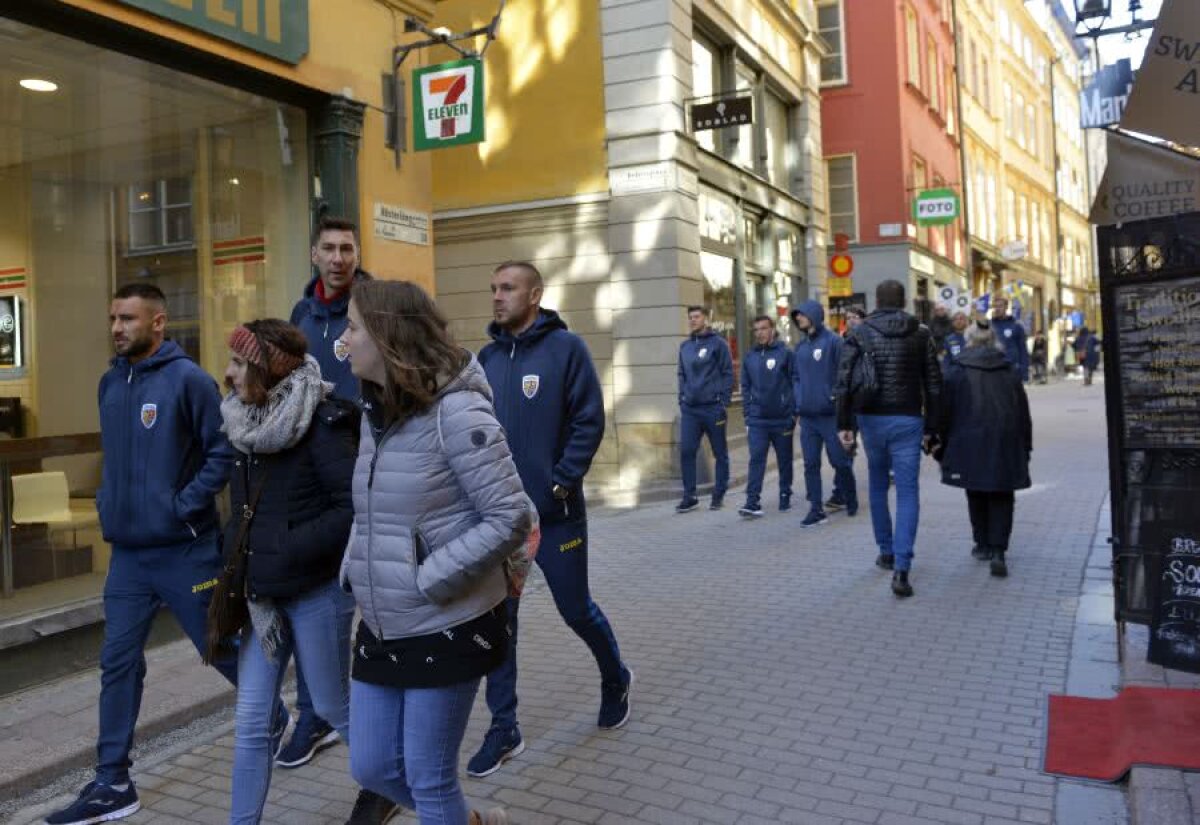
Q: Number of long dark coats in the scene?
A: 1